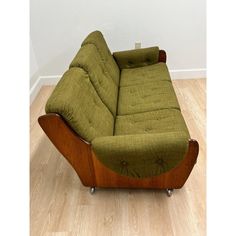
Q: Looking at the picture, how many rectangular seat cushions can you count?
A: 3